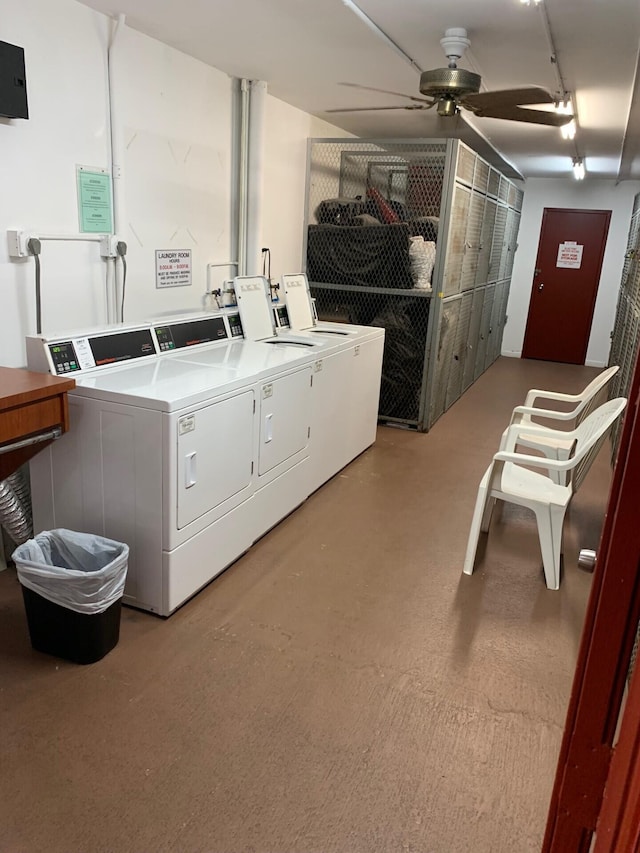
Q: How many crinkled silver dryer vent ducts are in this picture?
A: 2